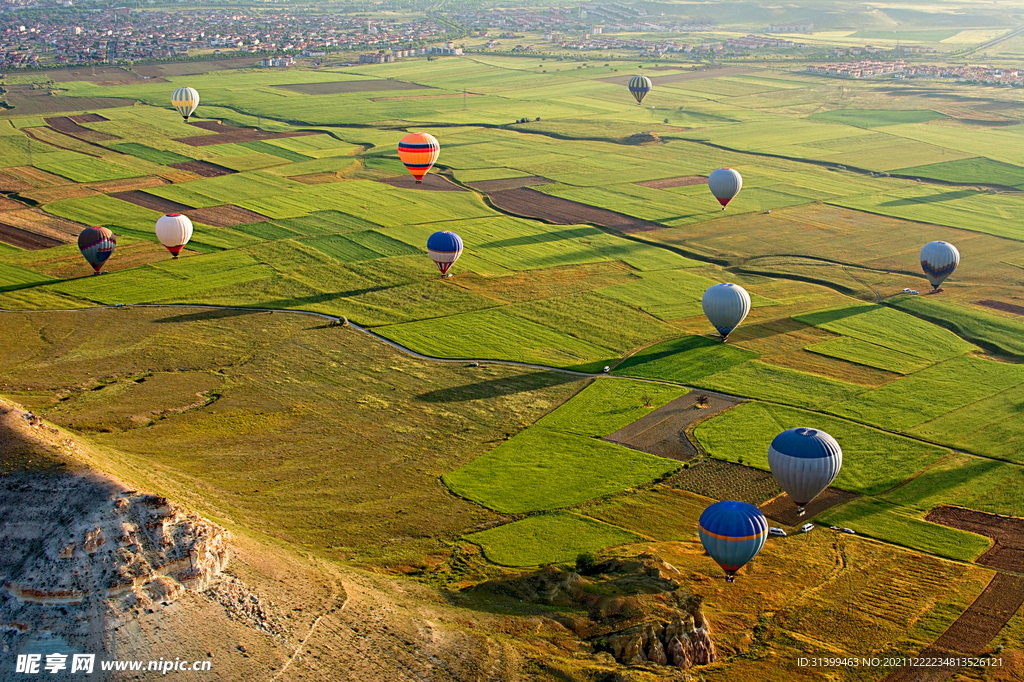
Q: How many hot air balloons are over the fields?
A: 11